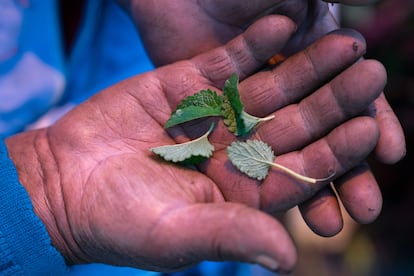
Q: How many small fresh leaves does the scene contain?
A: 4